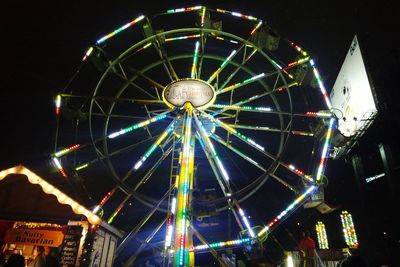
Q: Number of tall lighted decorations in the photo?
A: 2